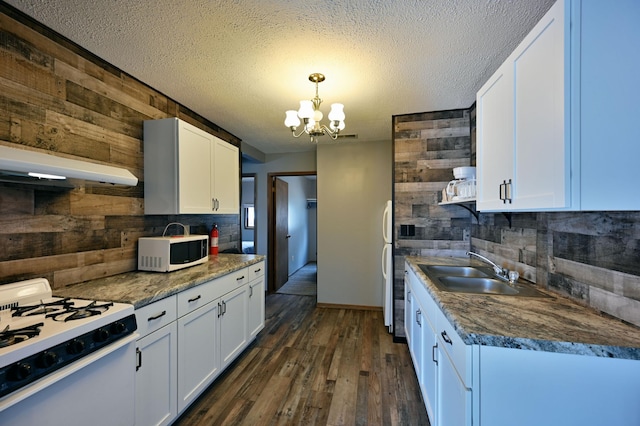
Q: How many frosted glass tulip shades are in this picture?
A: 5